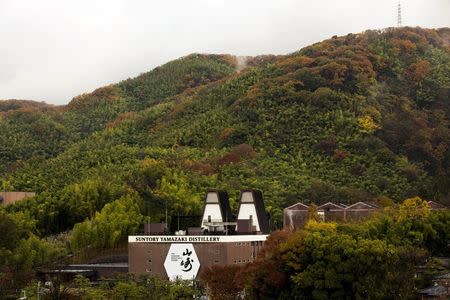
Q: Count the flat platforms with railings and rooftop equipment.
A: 1